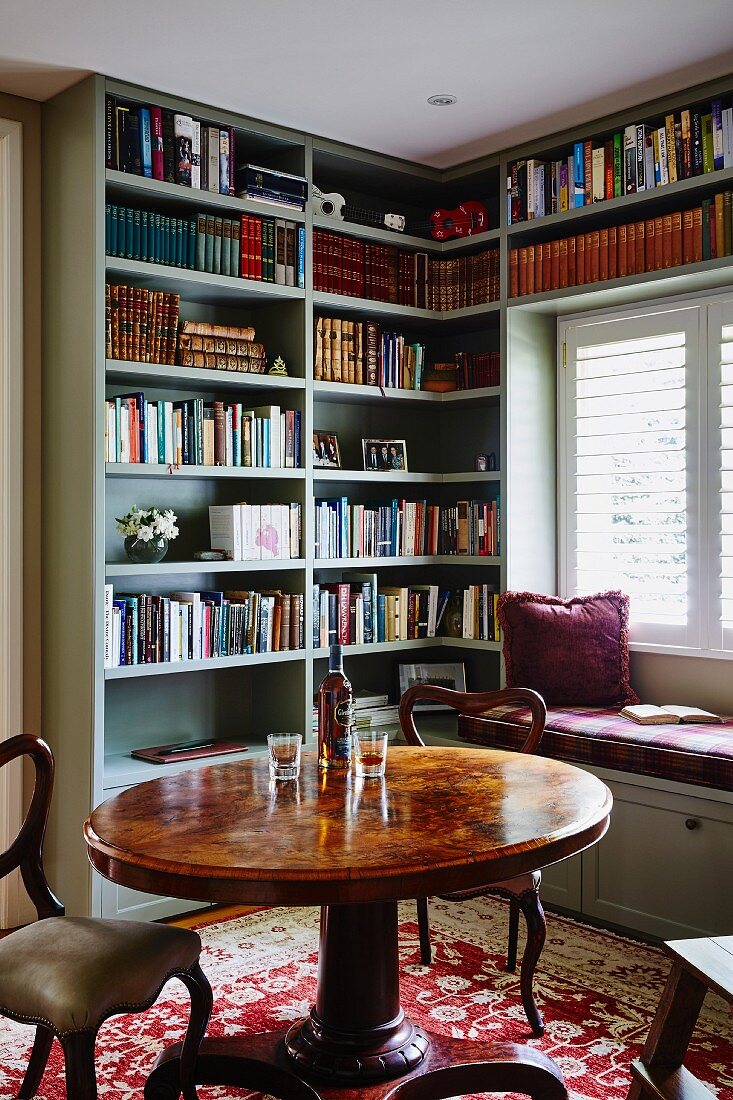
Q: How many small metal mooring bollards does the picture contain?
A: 0